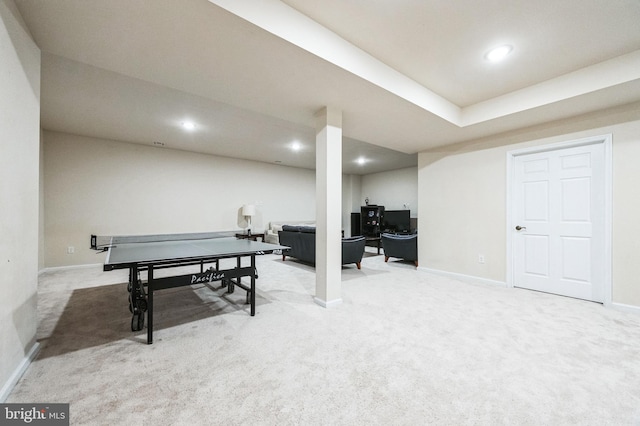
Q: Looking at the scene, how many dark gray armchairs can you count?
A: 2